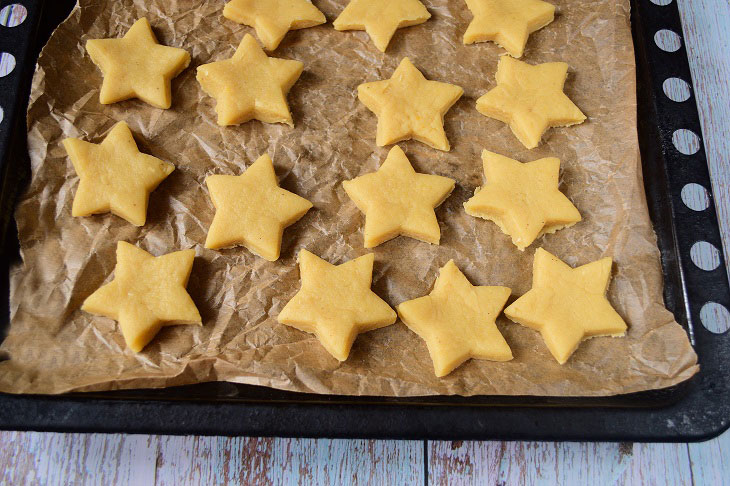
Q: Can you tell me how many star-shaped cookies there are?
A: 15